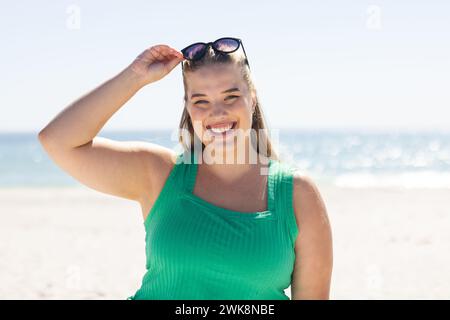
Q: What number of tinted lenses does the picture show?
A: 2